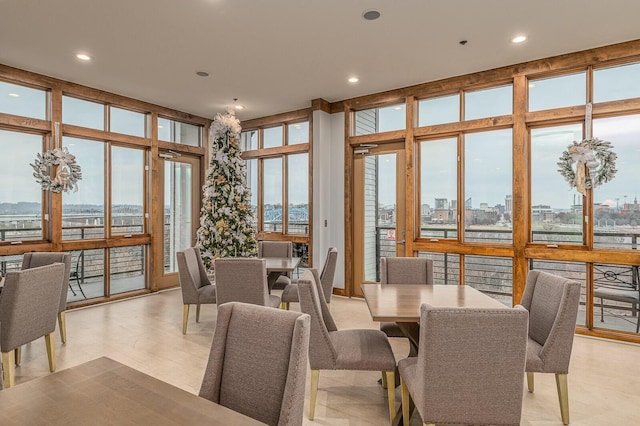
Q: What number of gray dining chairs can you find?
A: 11